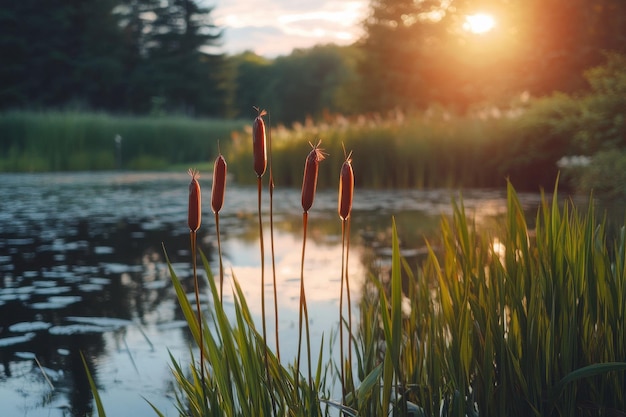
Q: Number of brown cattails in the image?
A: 5